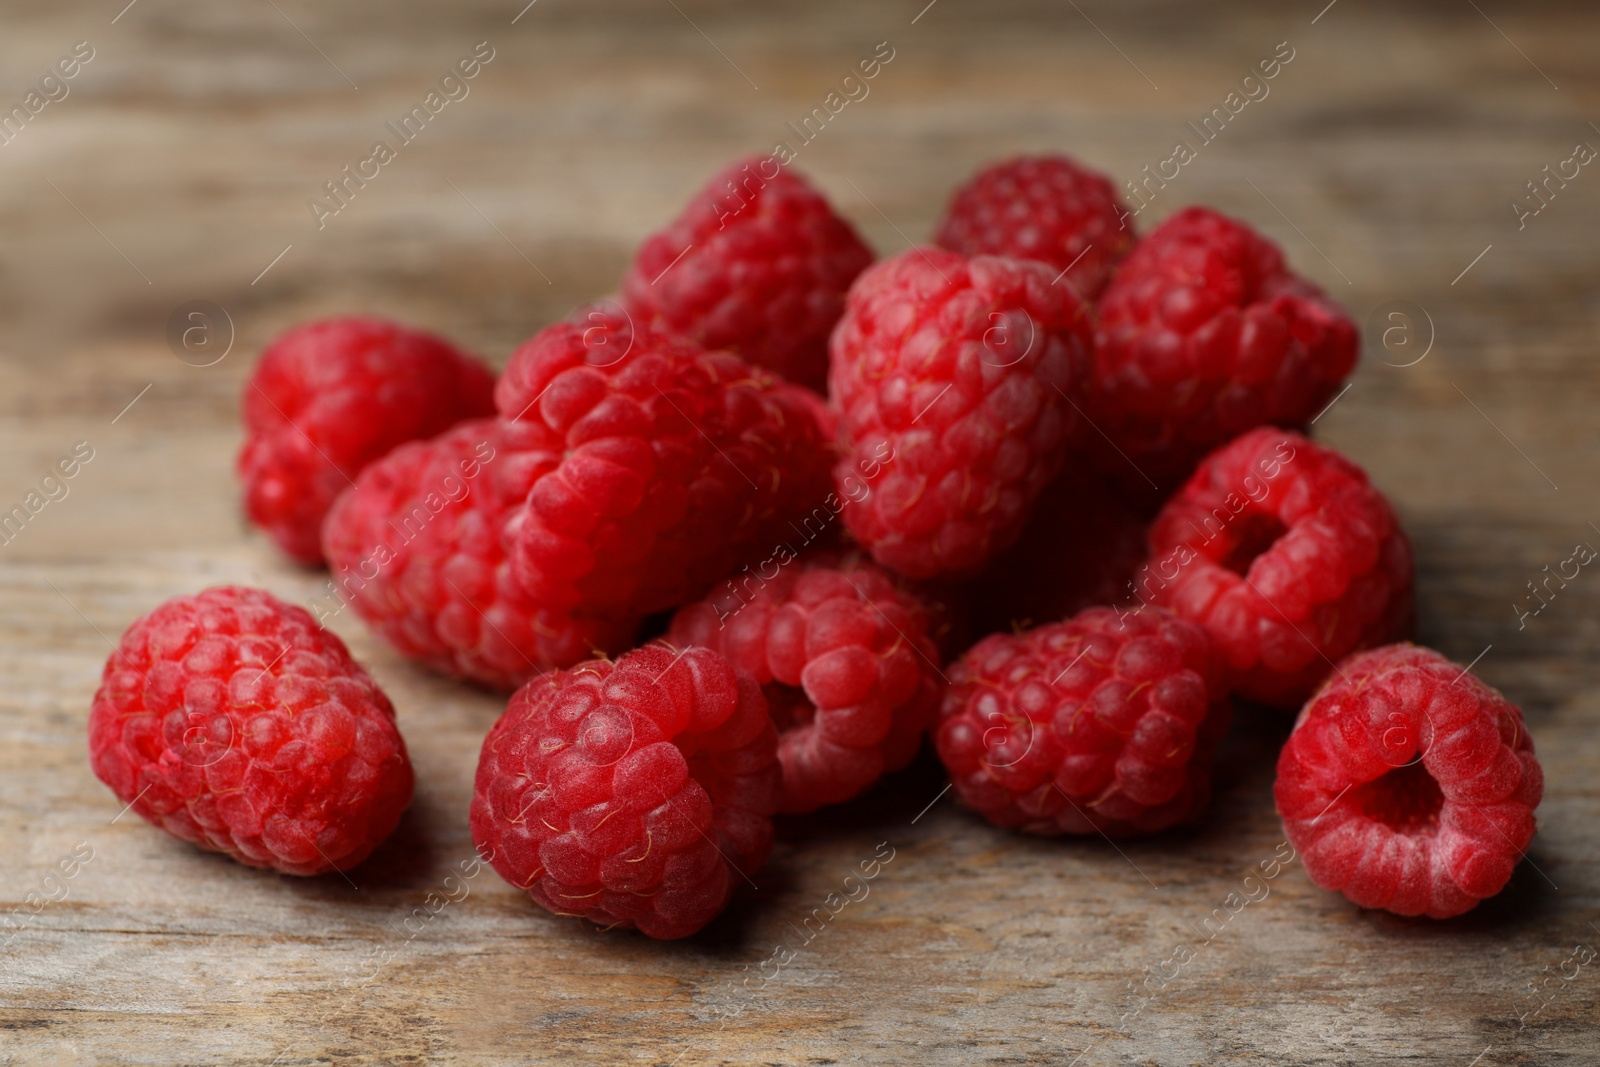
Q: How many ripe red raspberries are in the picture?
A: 13